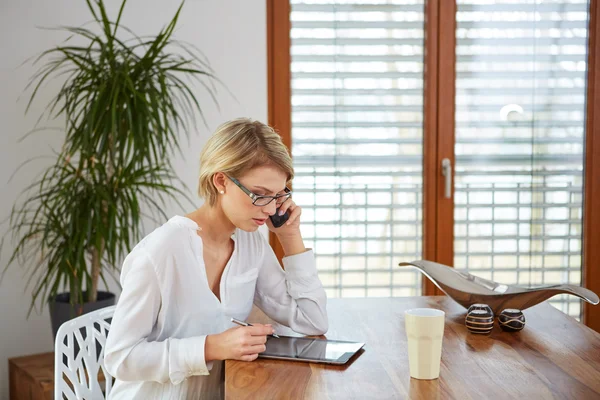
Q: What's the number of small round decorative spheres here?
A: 2